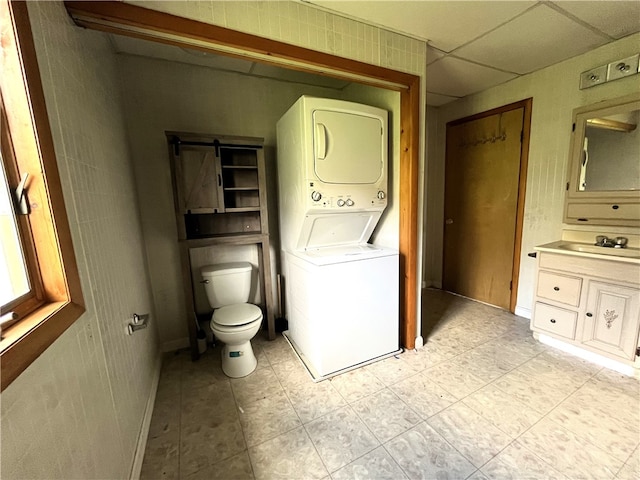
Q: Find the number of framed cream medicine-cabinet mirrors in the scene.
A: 1